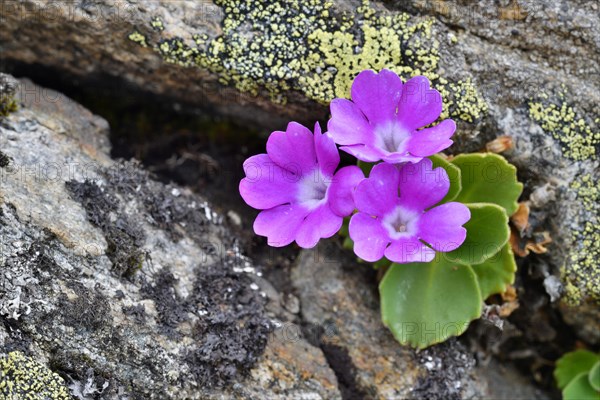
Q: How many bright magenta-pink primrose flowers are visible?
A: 3